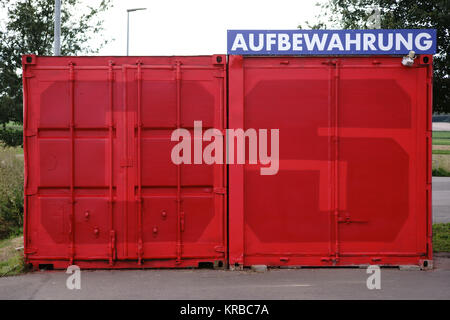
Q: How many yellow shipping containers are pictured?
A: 0